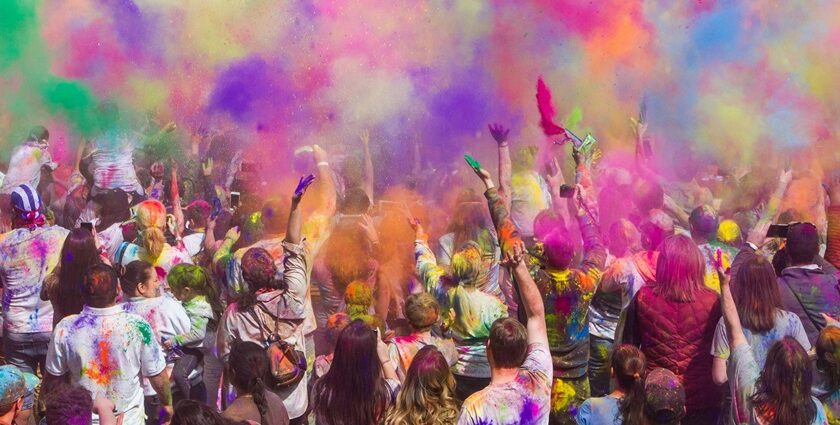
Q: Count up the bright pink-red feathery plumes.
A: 1